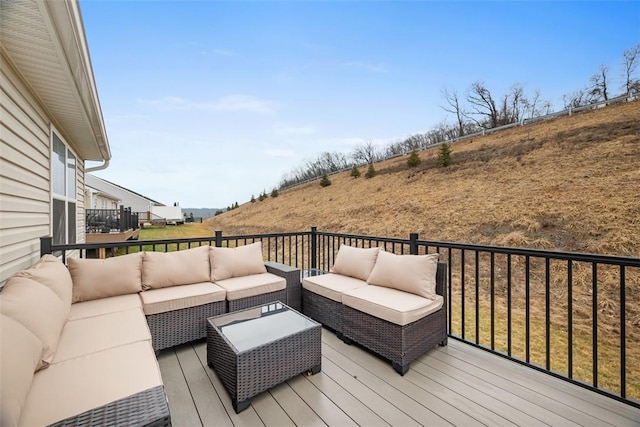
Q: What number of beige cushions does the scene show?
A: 15